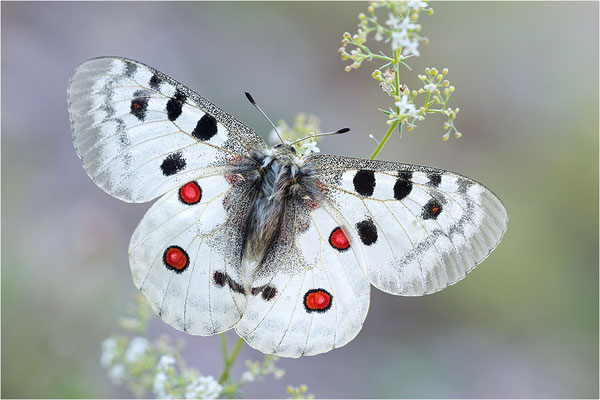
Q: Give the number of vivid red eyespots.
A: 4